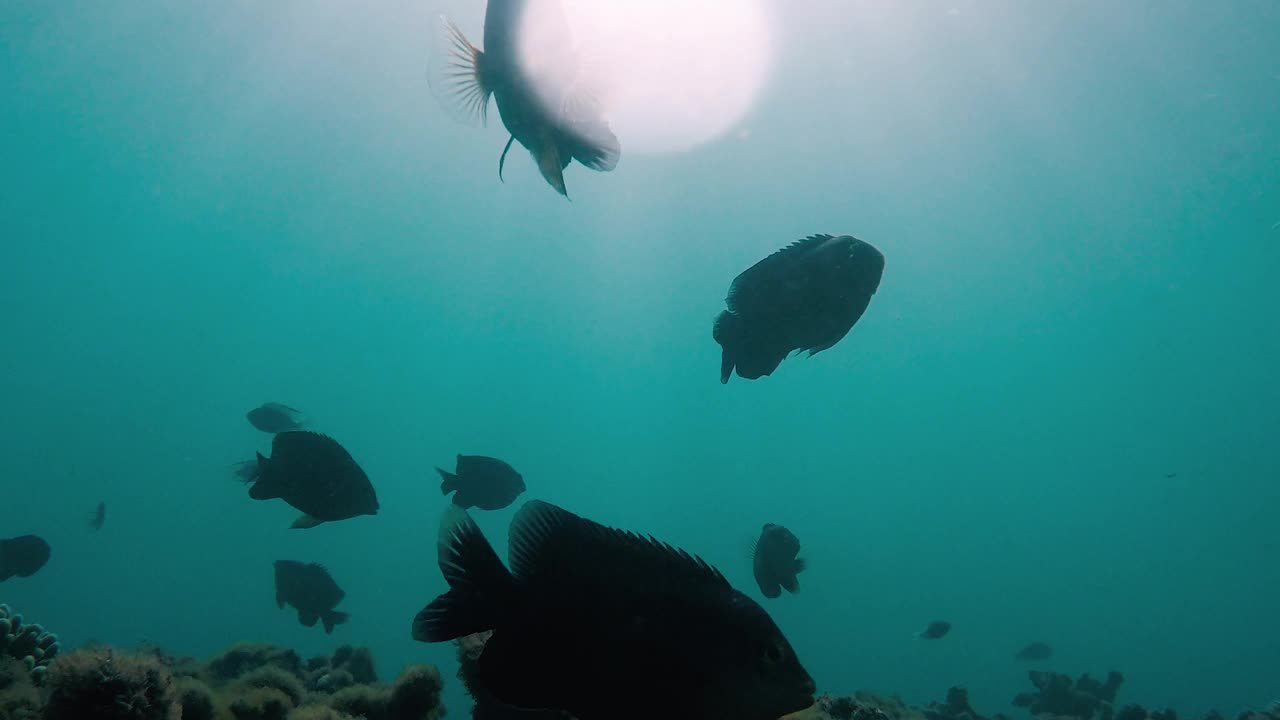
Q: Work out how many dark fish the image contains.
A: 12